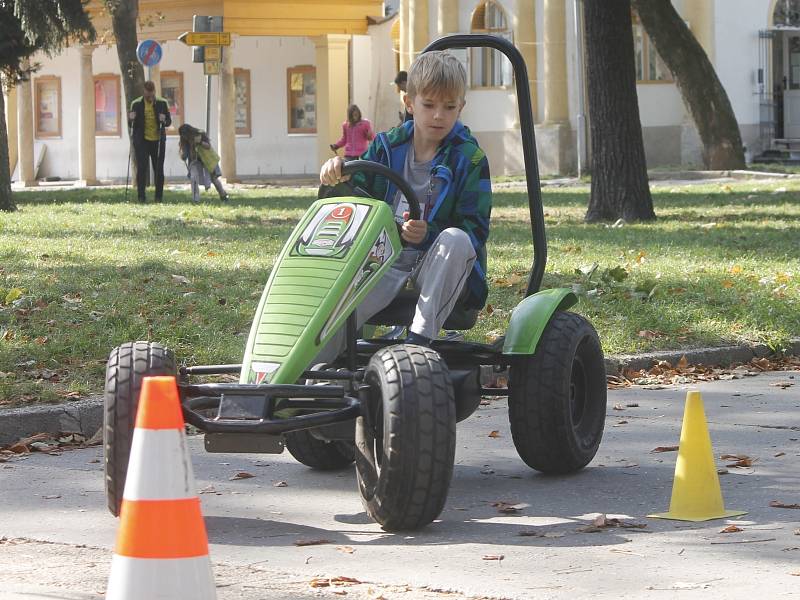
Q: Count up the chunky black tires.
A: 4